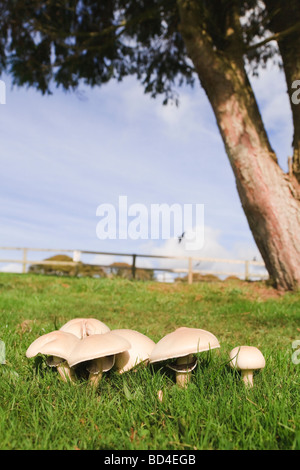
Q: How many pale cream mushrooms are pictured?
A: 6